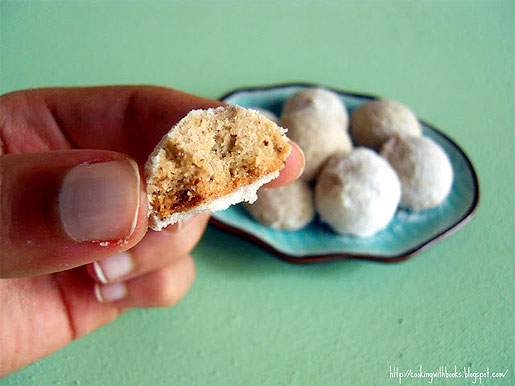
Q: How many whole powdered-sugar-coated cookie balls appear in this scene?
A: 7